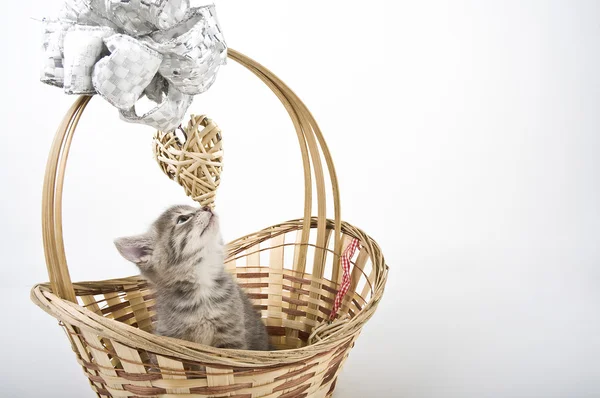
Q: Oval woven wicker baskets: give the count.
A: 1